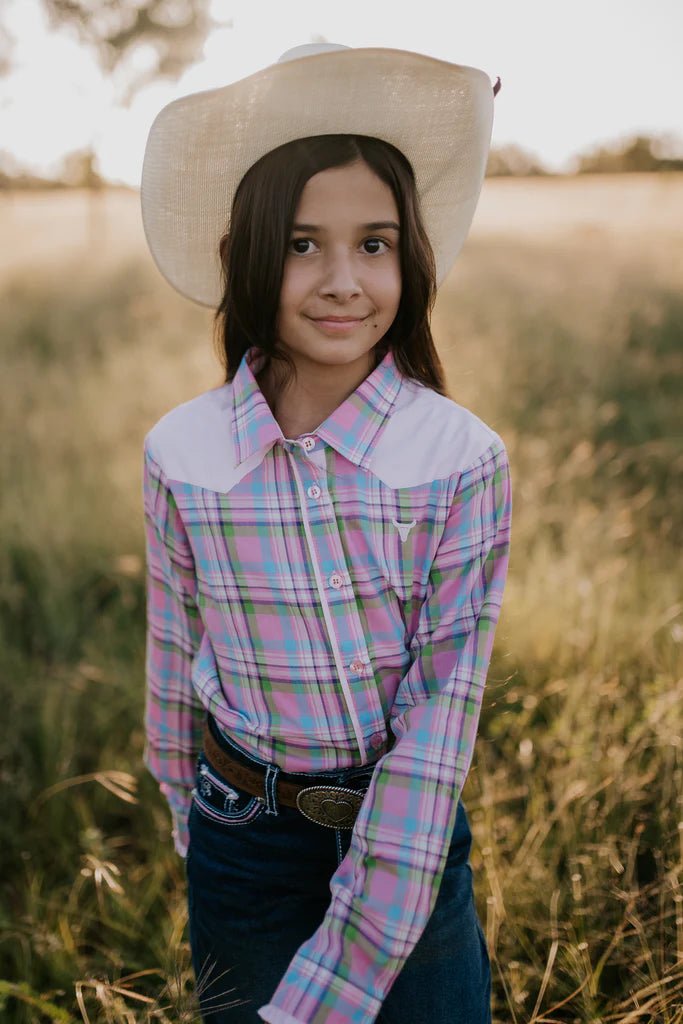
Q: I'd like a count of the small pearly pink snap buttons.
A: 5